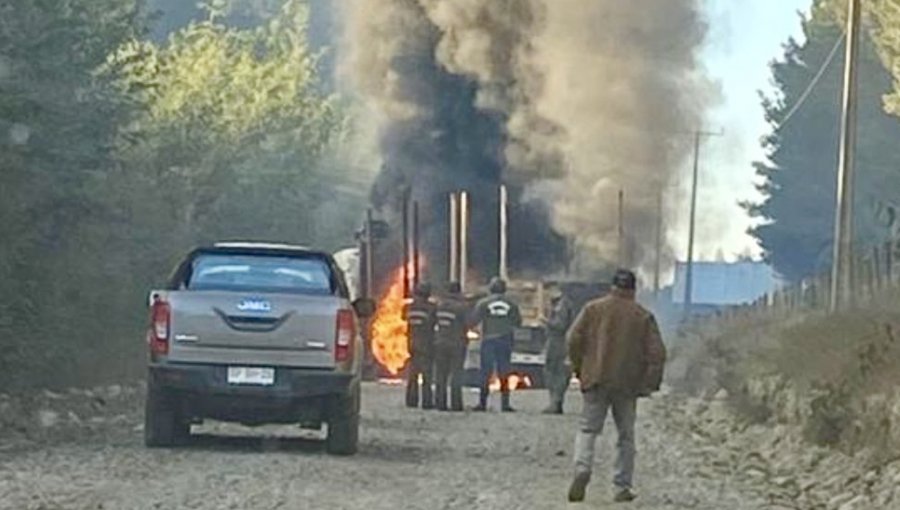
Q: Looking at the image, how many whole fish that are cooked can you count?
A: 0